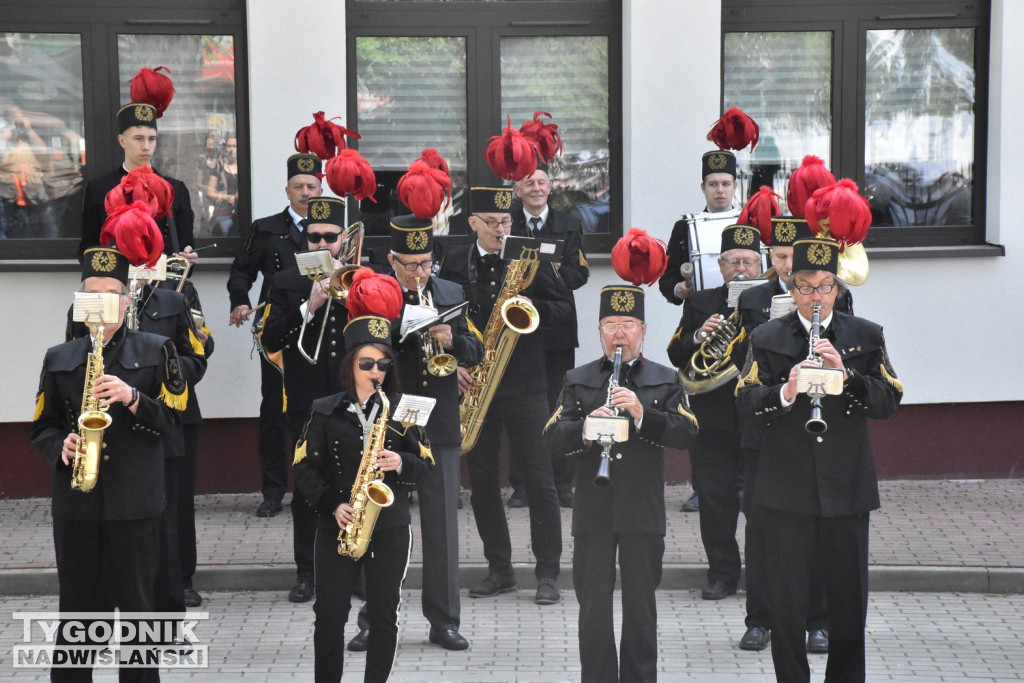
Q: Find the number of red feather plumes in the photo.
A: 15